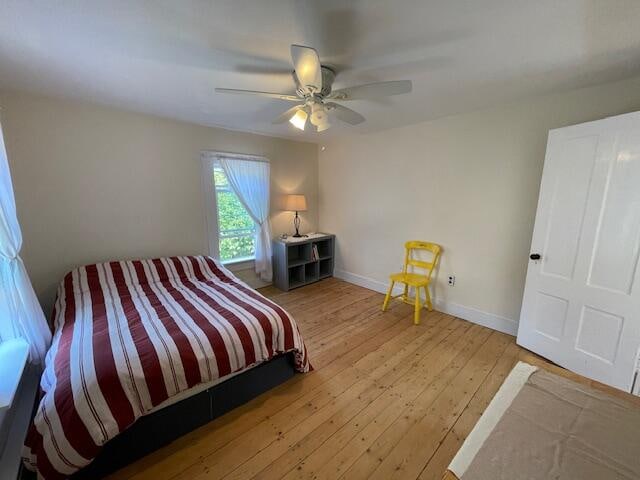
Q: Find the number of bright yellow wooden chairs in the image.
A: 1